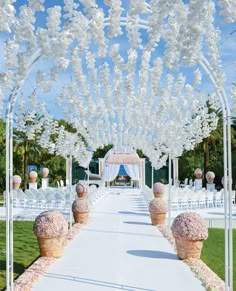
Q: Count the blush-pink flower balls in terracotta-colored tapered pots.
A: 12